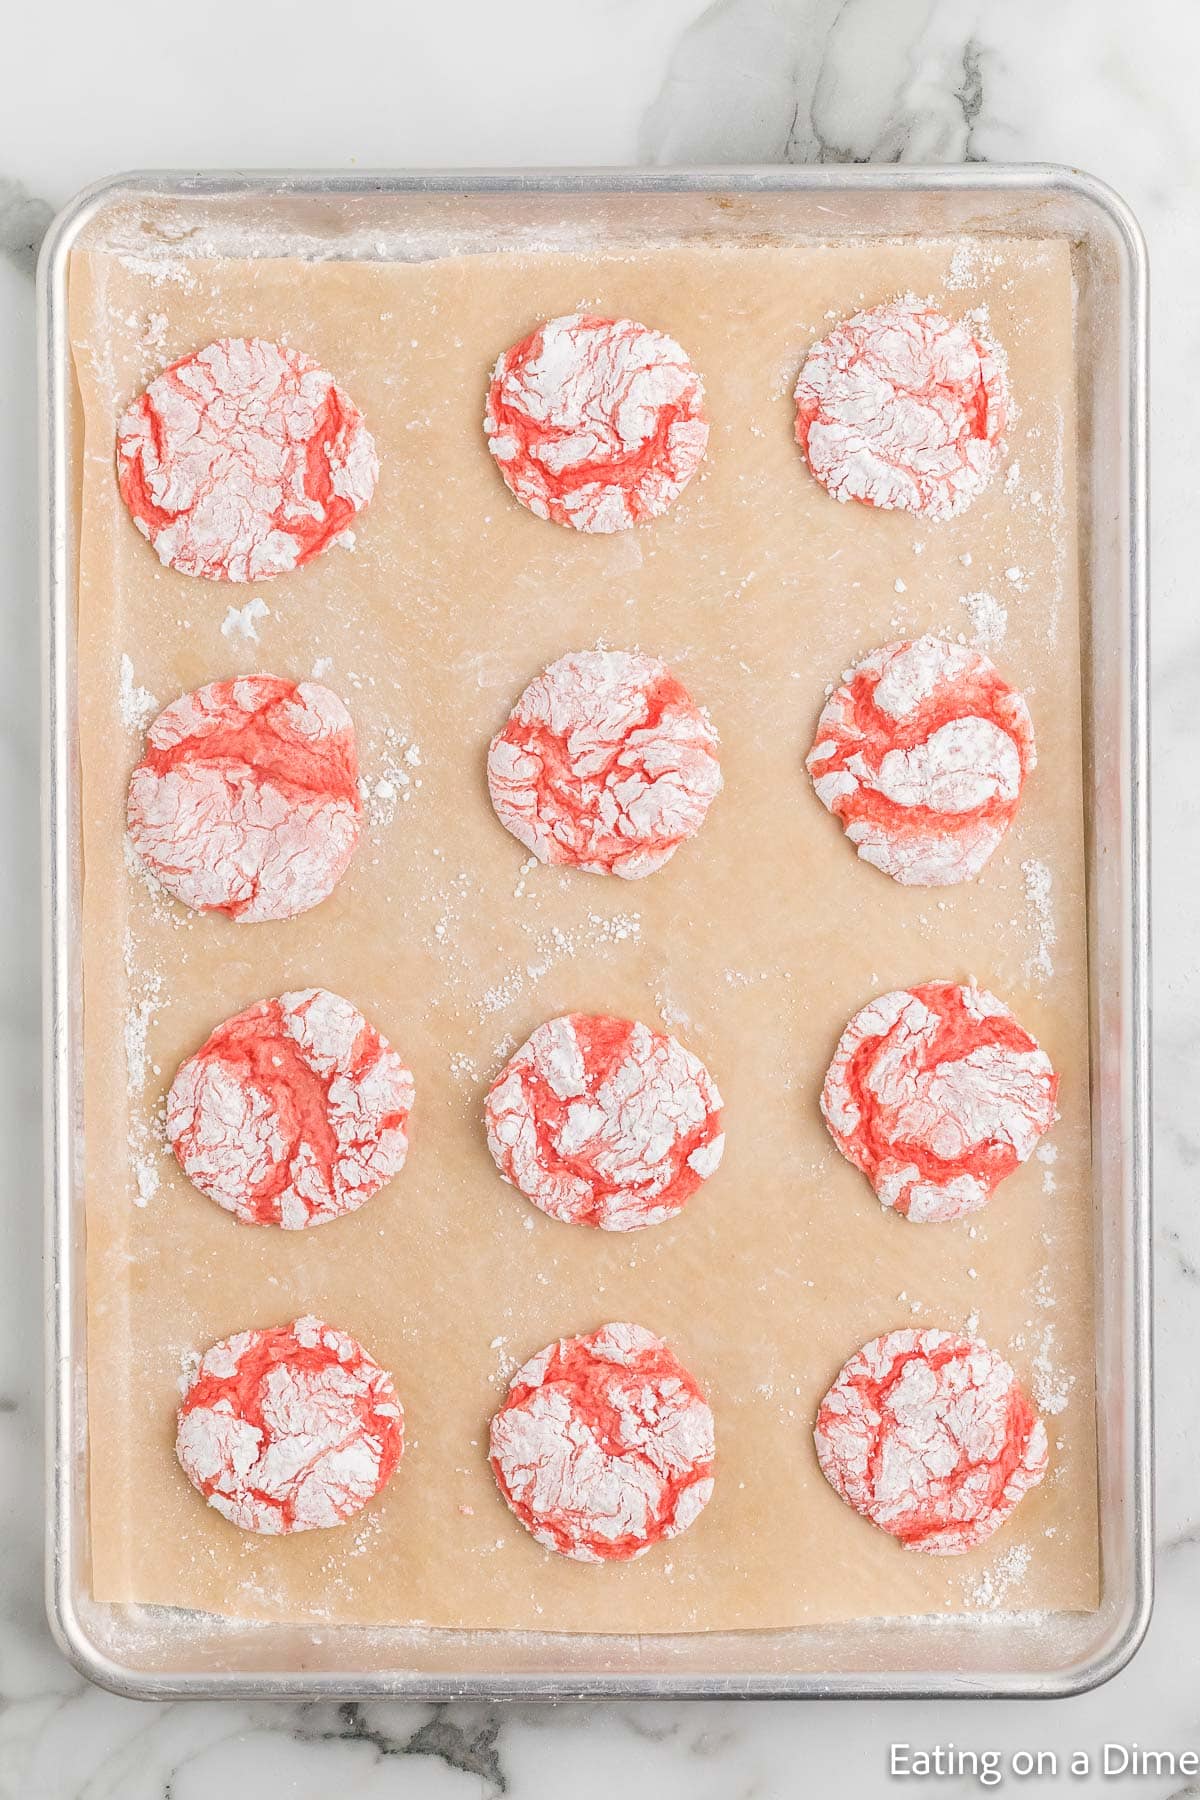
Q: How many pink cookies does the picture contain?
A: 12